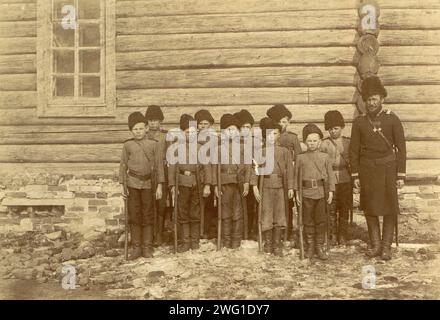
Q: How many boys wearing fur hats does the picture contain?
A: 10